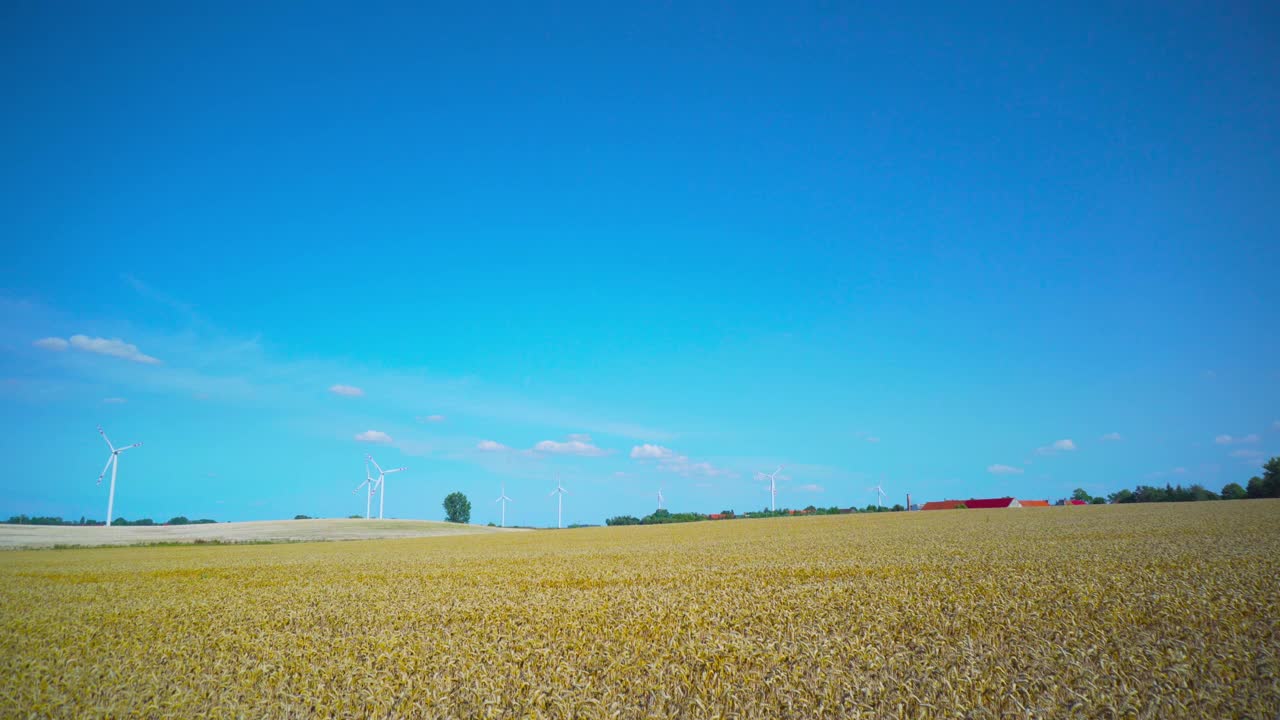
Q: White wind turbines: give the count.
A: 8